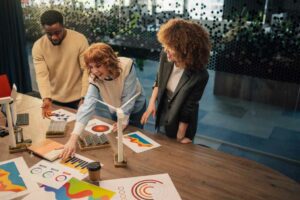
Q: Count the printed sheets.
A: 8